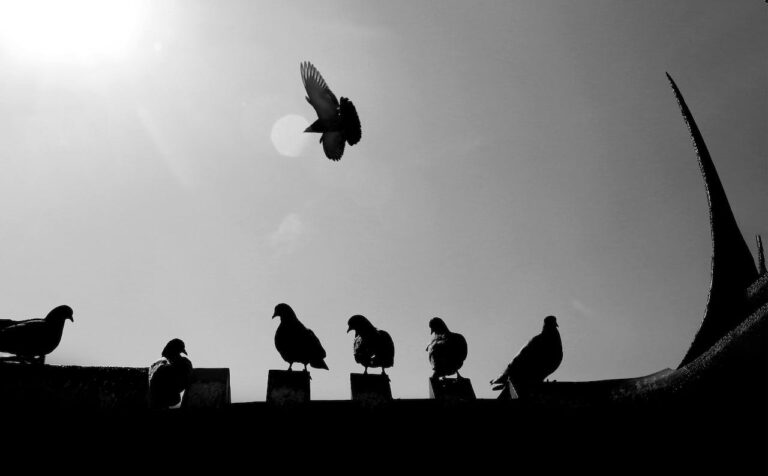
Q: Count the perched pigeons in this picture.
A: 6